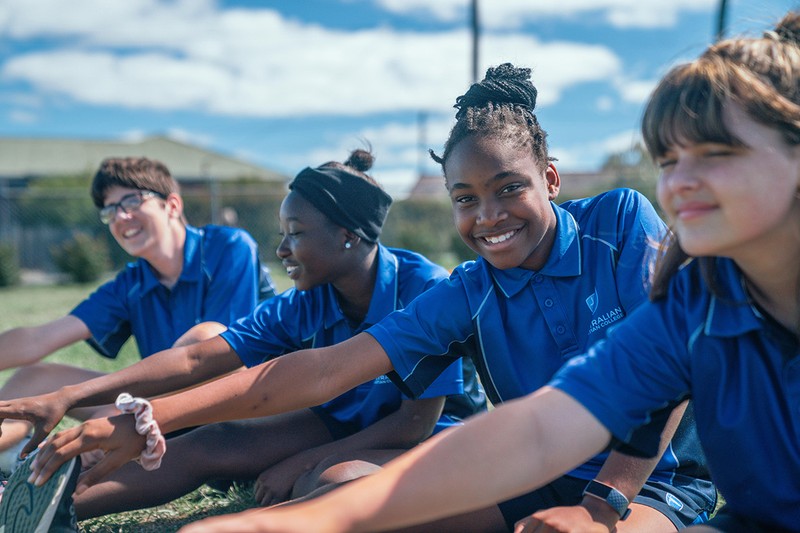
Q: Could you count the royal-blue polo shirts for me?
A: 4